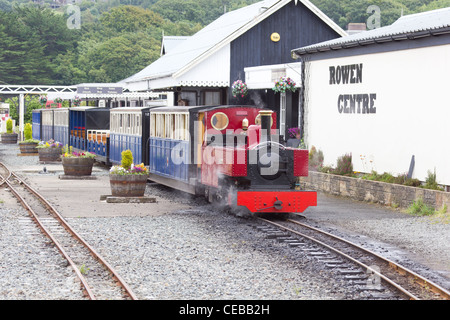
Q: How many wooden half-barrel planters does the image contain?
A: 5